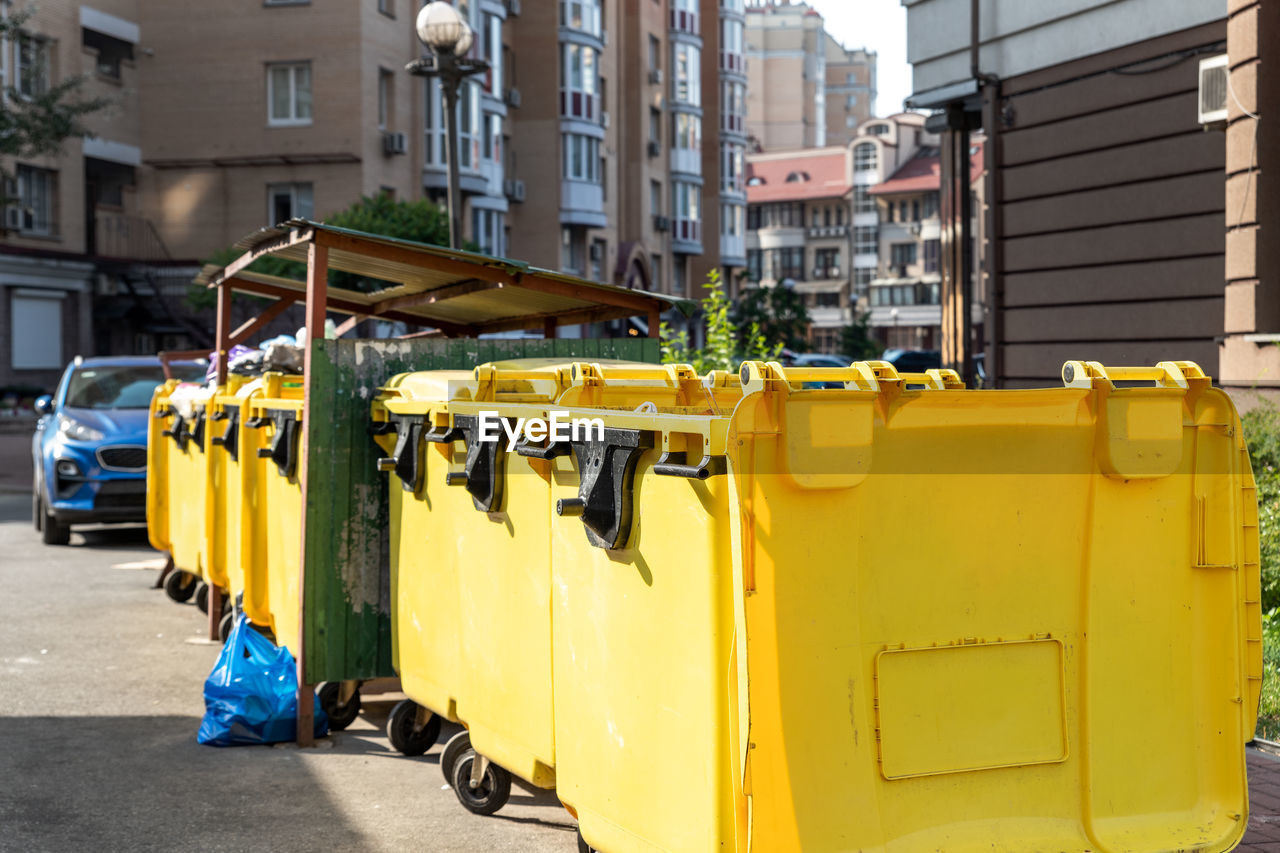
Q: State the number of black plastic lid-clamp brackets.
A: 7